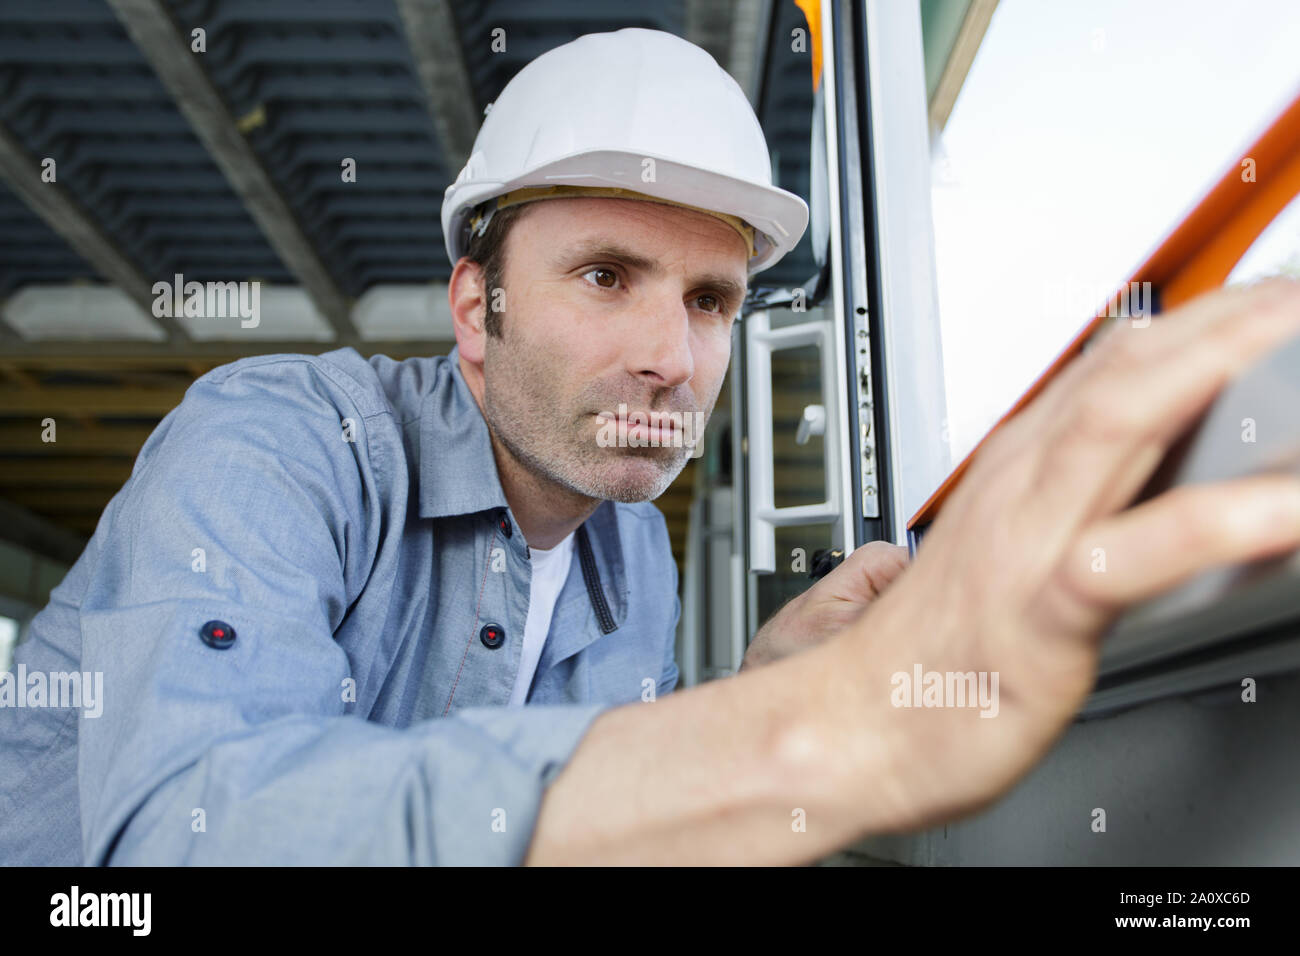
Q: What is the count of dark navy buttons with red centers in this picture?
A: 3